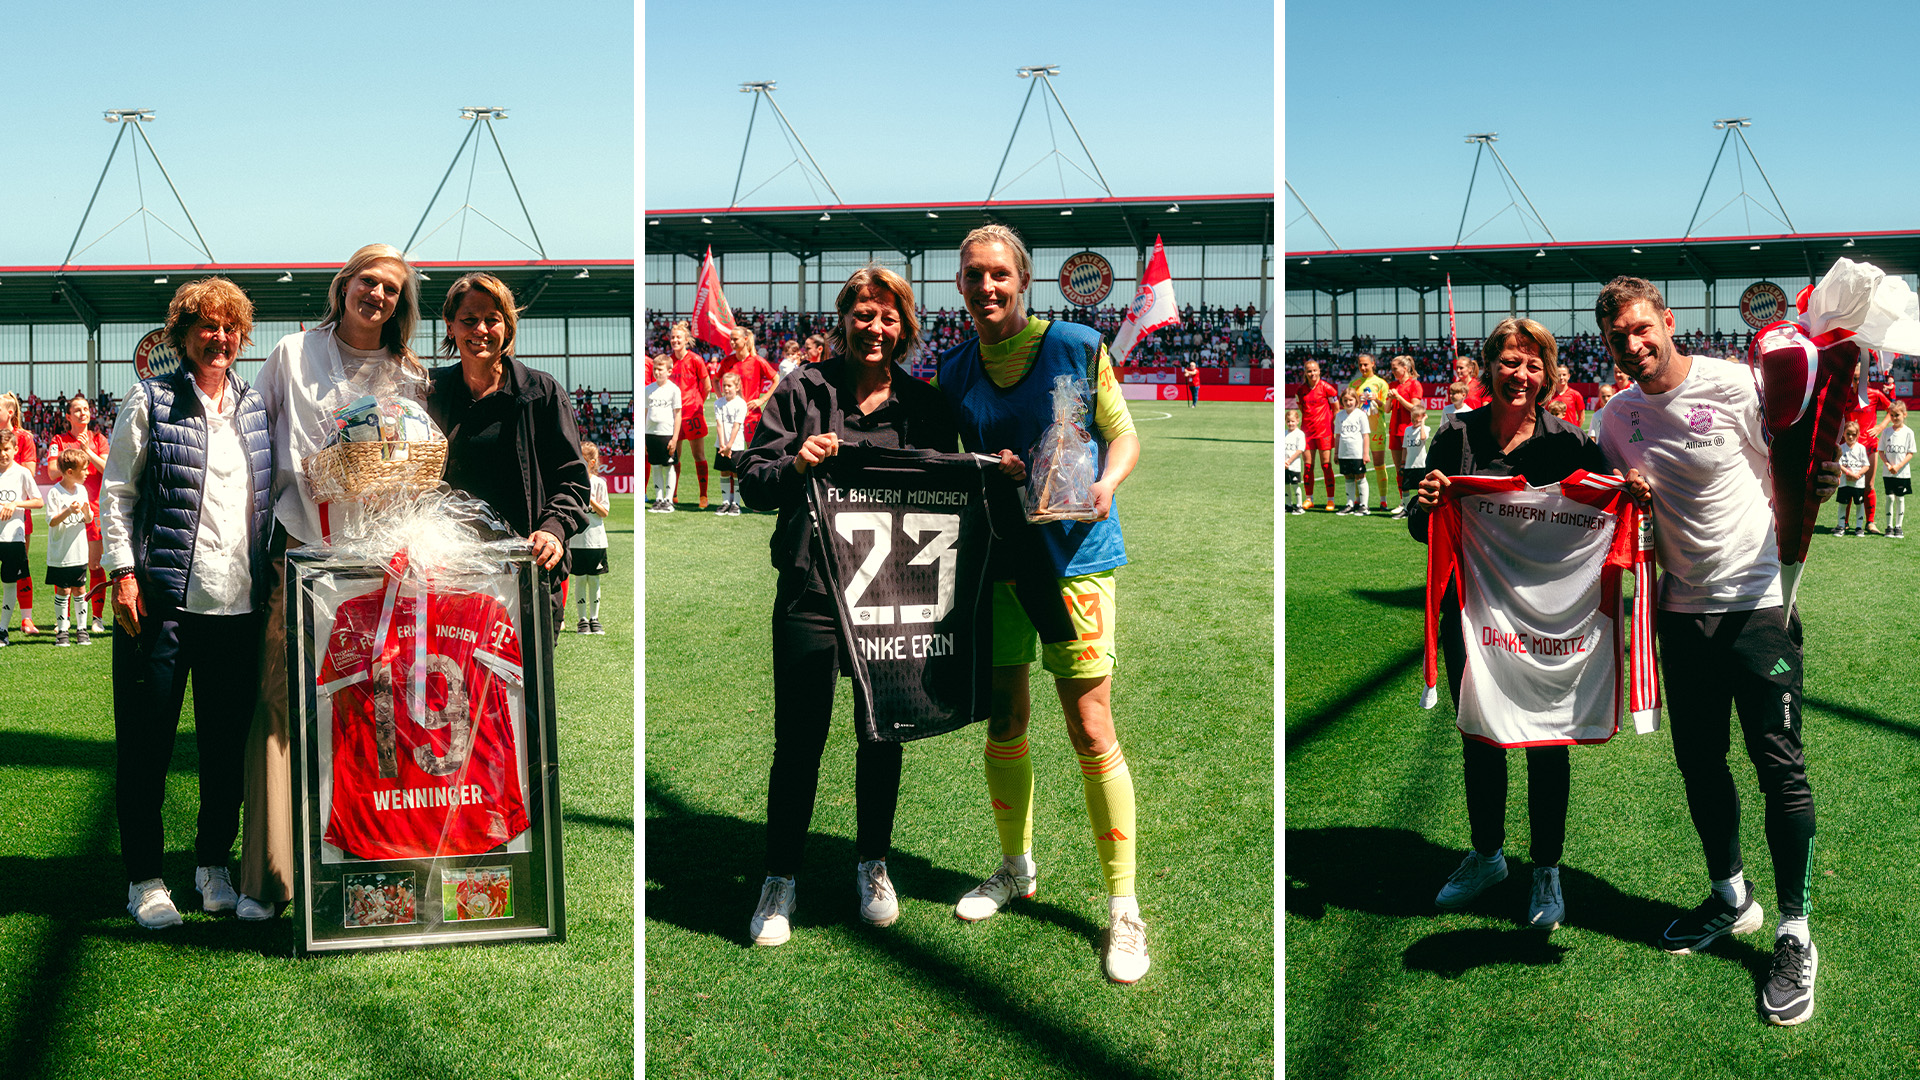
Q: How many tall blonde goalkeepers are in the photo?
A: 1